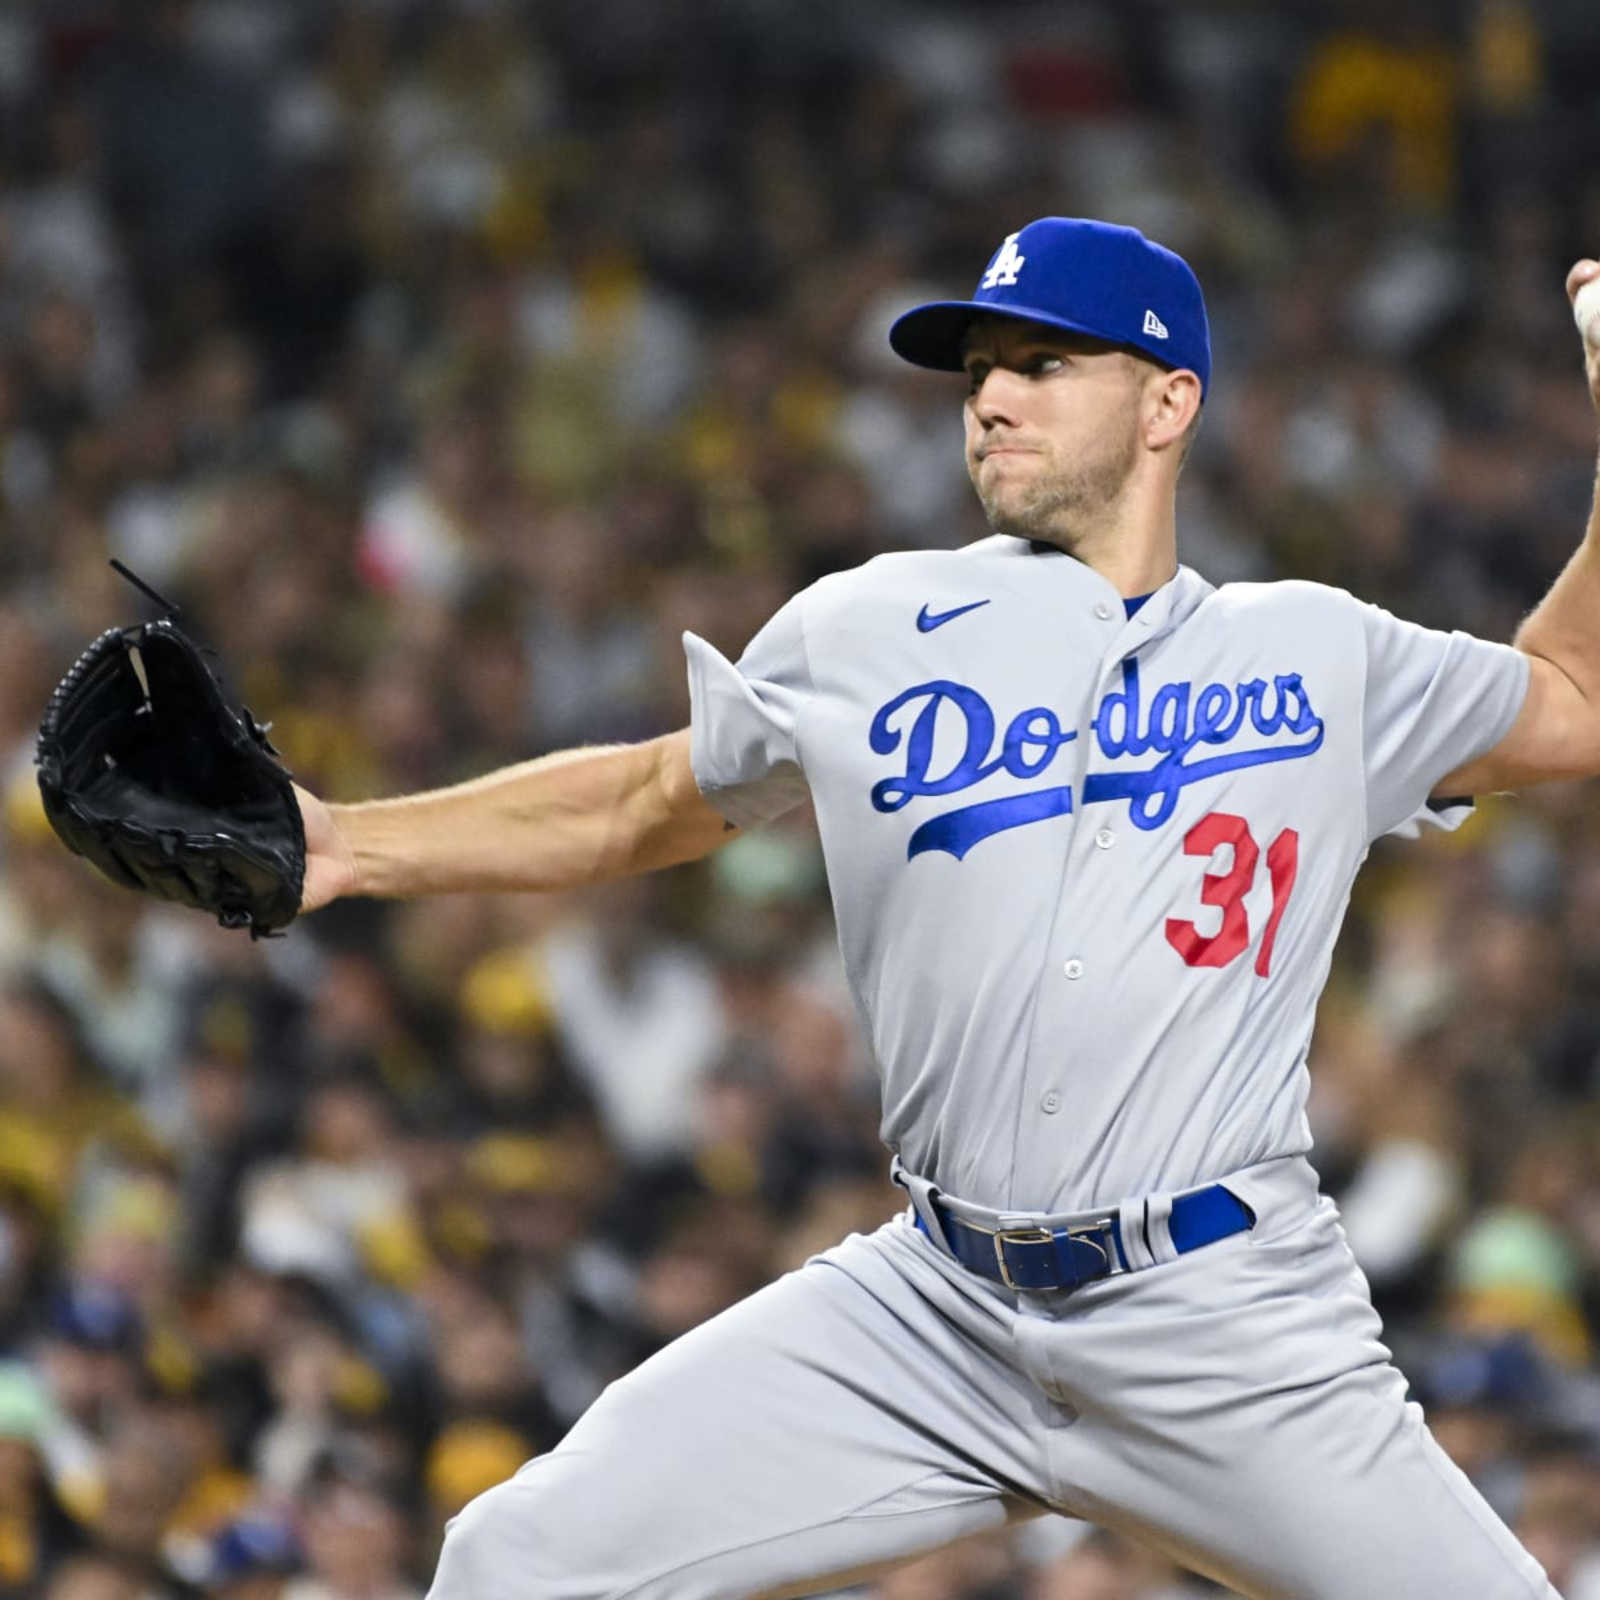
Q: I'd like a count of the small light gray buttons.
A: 4